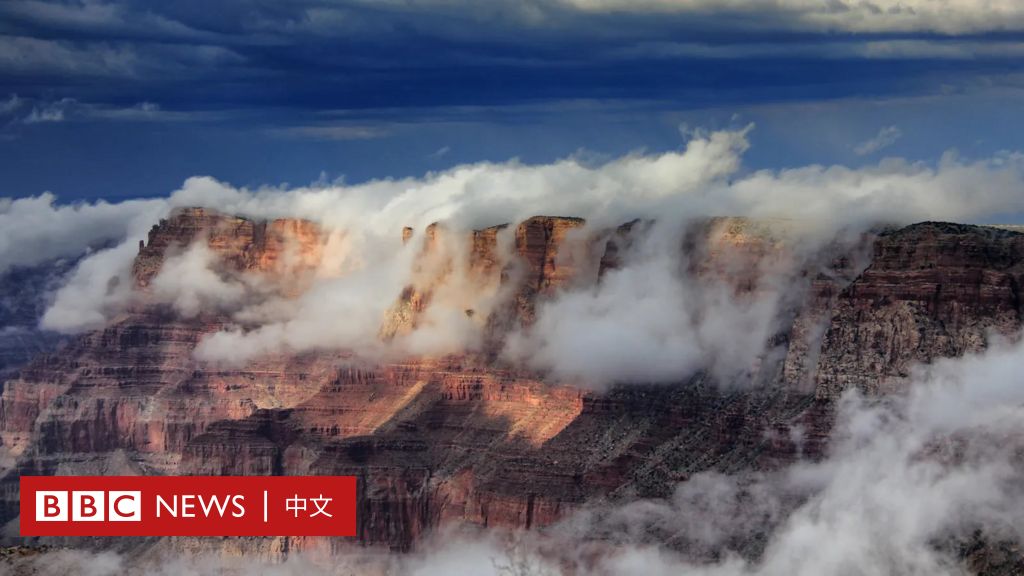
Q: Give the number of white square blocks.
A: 3